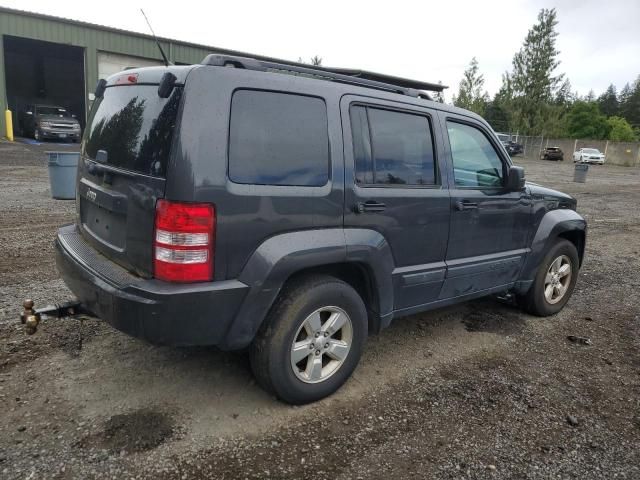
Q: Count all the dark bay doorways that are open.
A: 1